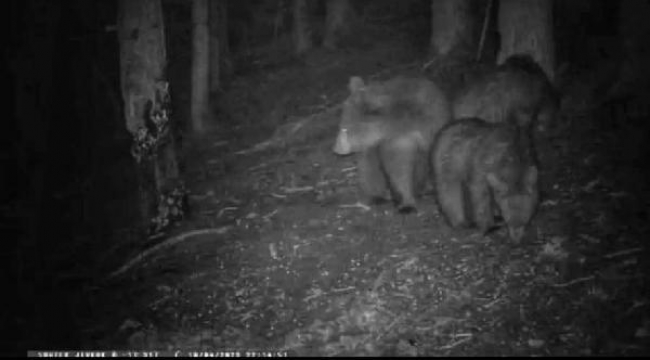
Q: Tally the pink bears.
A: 0